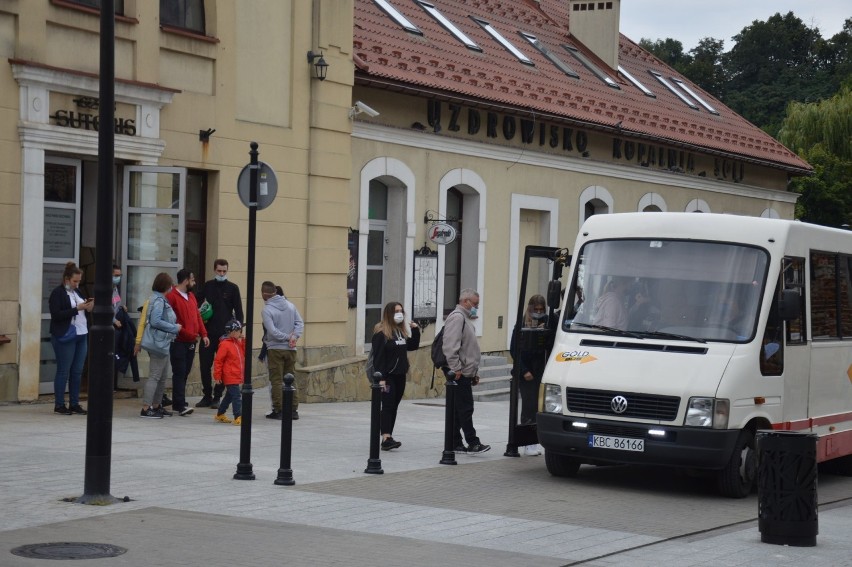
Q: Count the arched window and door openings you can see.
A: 6